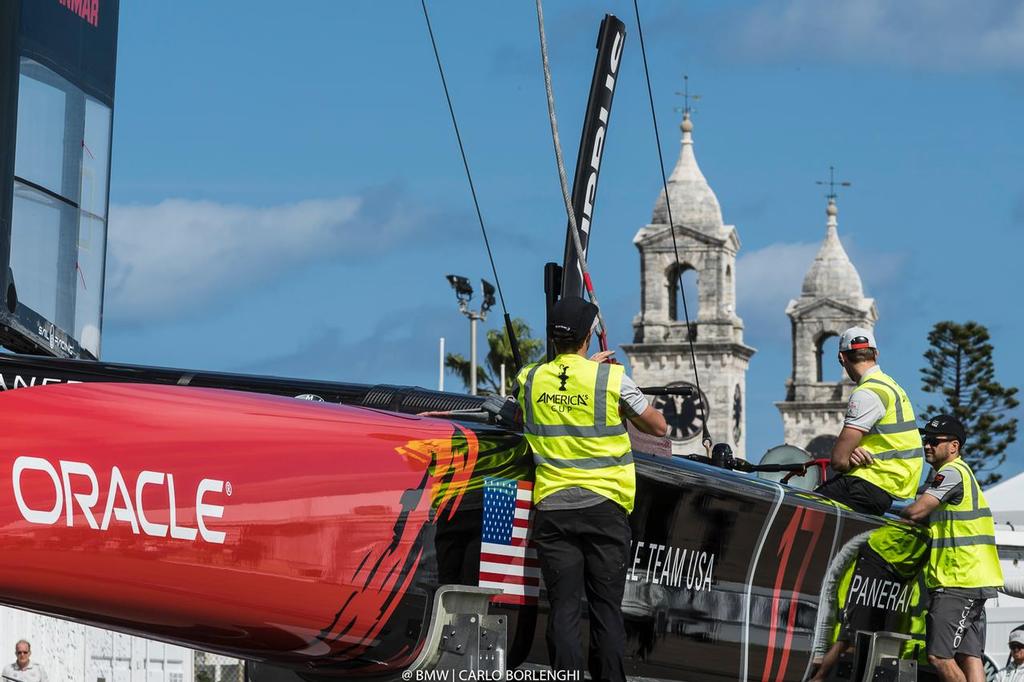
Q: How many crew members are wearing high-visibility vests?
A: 3